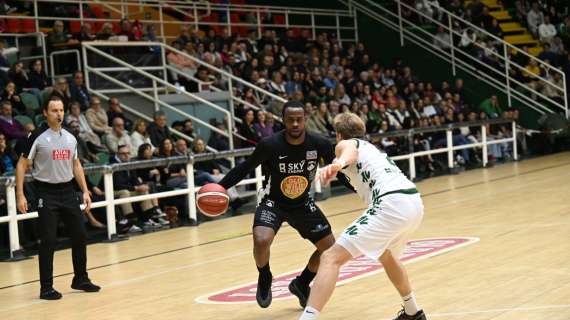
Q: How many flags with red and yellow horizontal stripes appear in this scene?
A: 0